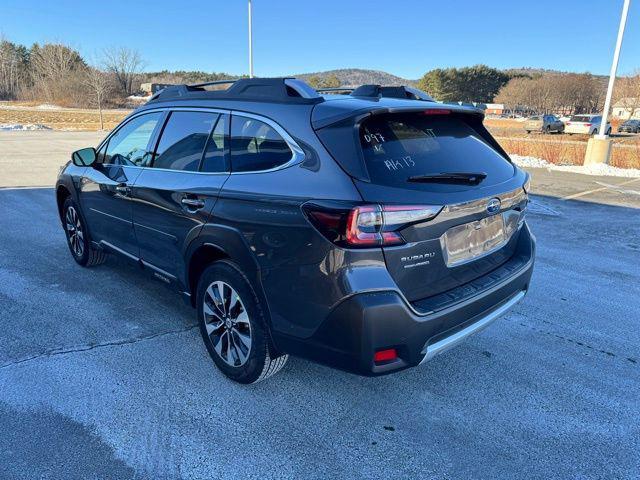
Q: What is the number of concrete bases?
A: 1